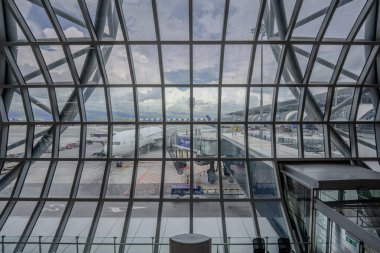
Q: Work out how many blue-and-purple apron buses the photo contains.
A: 1